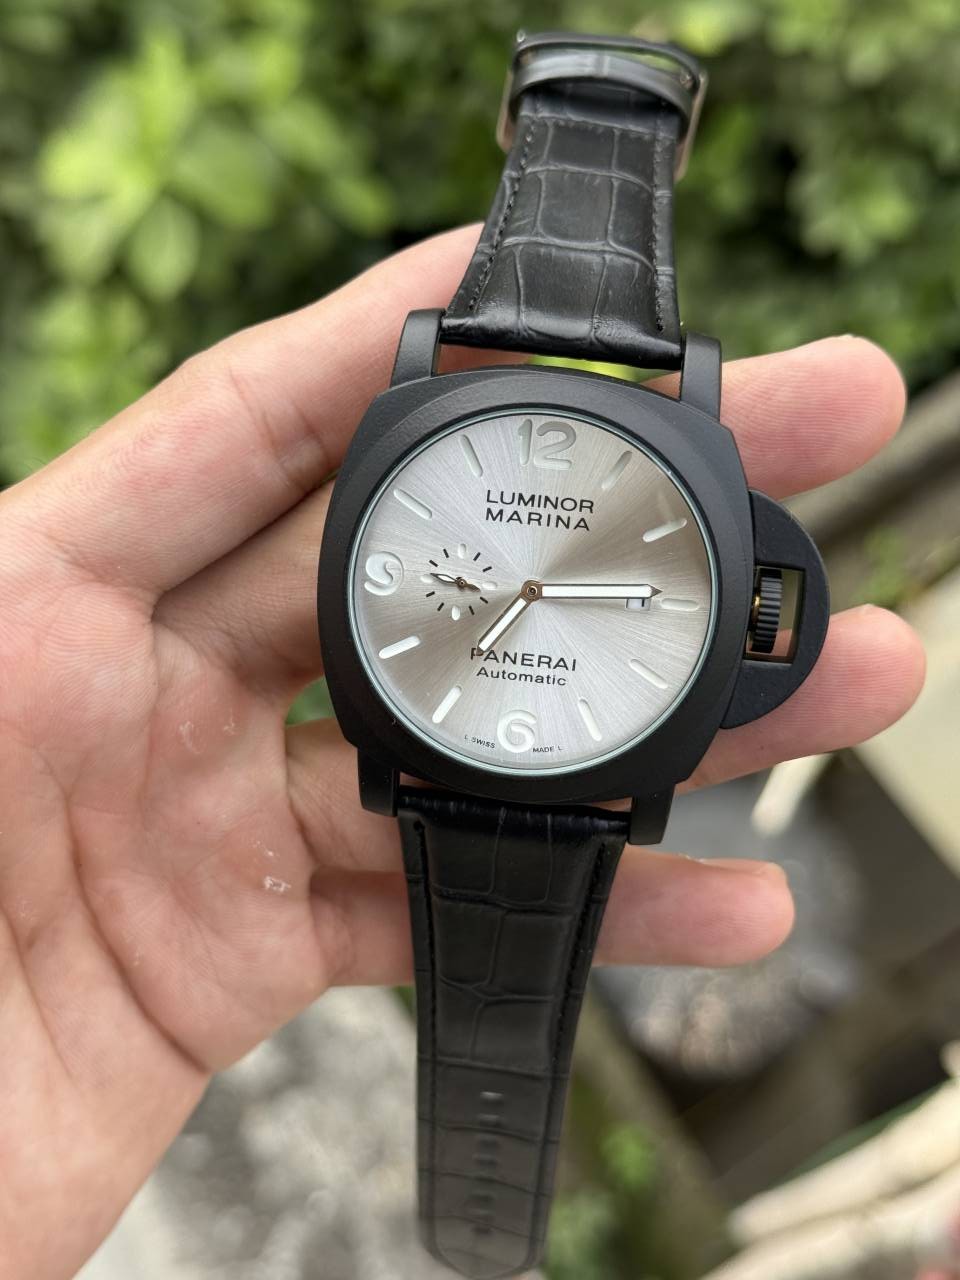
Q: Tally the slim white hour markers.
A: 9